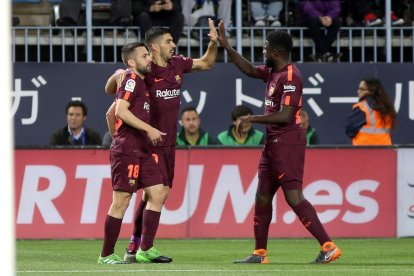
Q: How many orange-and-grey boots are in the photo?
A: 2